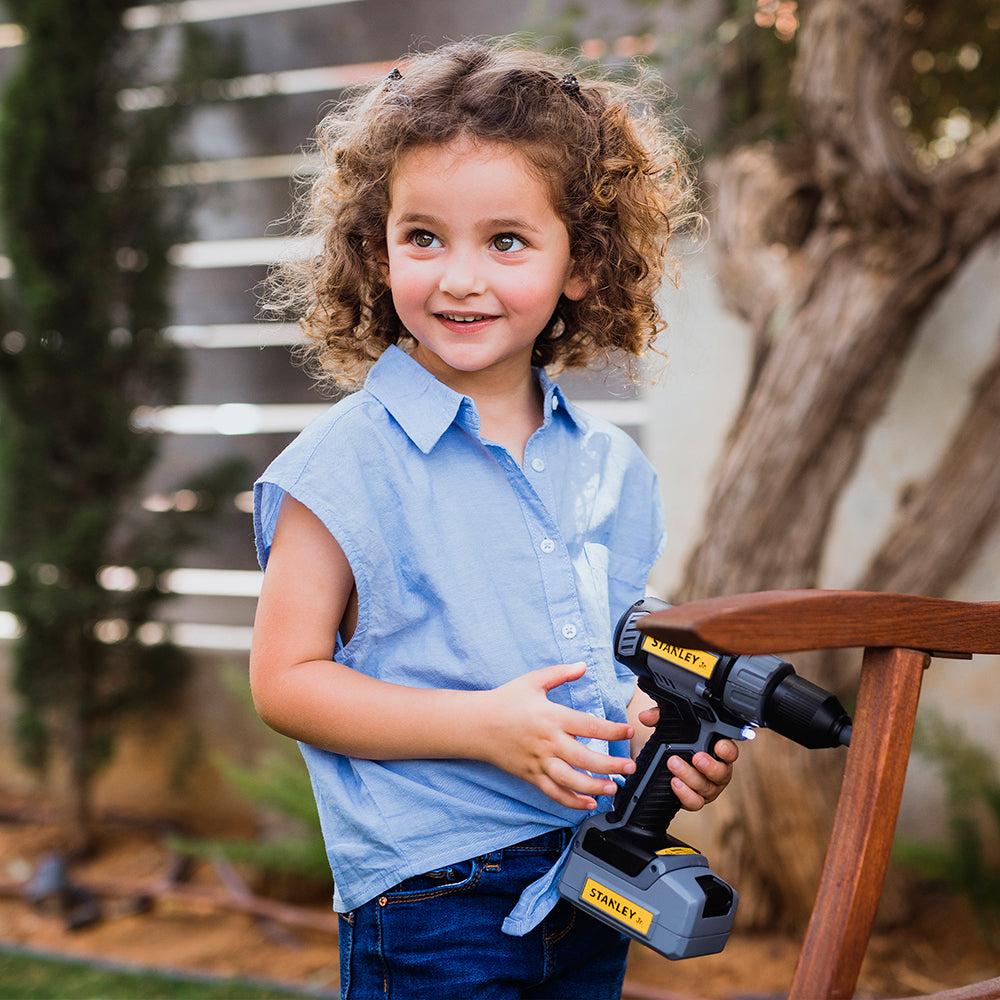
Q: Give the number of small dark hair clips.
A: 2